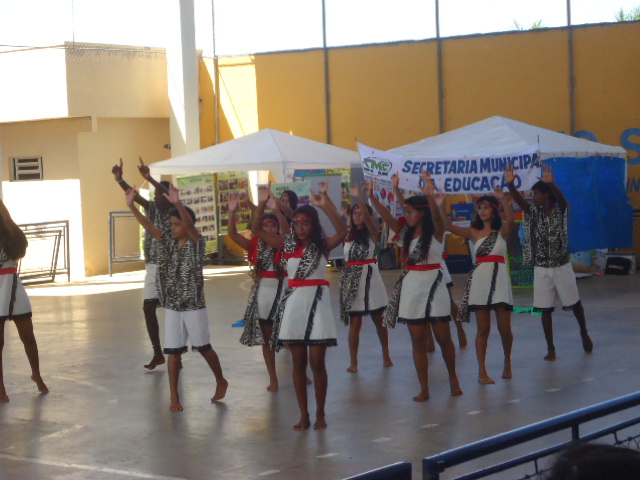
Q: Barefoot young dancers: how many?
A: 11